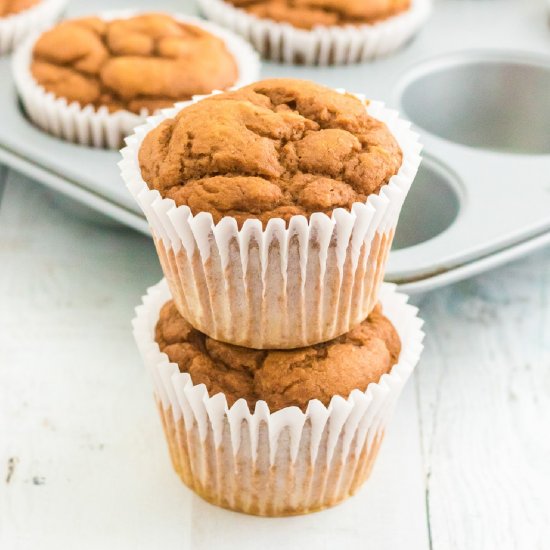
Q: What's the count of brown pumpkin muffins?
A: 5